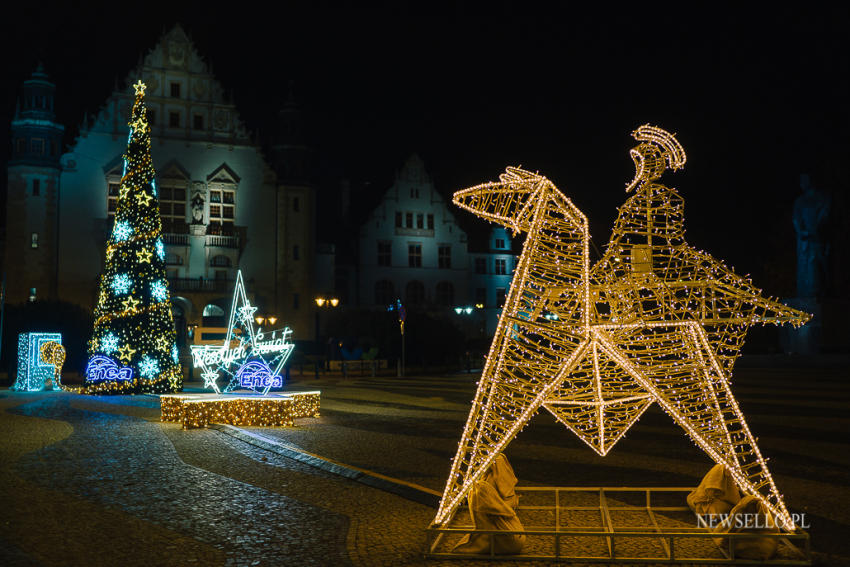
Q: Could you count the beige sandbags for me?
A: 4